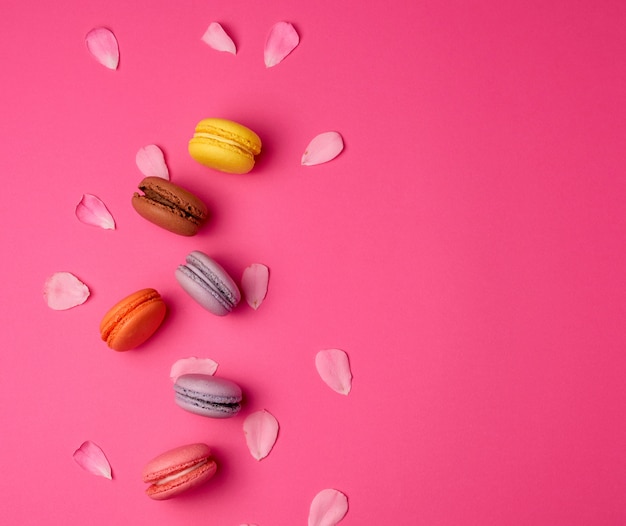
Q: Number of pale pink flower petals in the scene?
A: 13